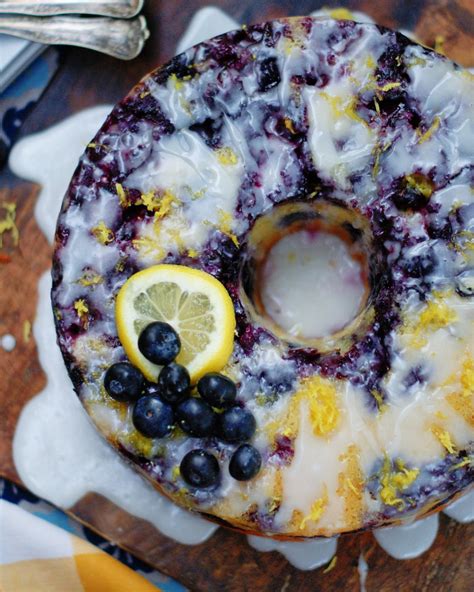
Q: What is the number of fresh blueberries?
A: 9